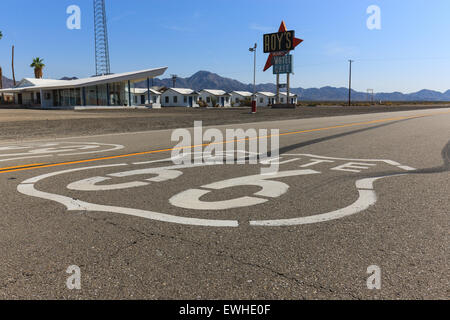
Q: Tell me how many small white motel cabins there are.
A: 6